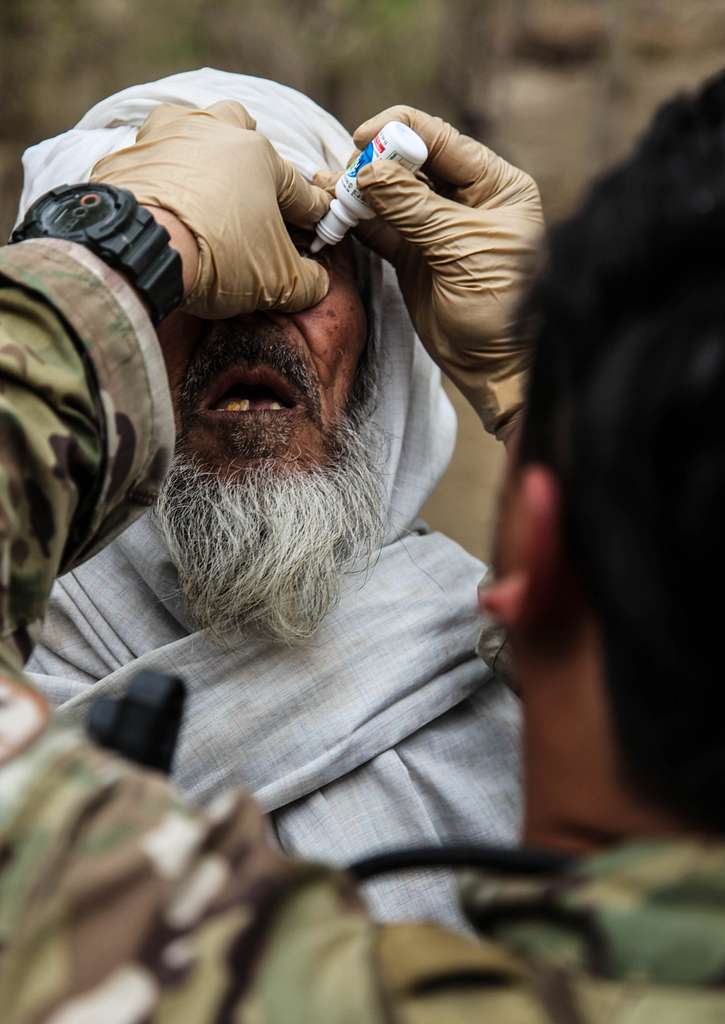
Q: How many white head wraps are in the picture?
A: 1